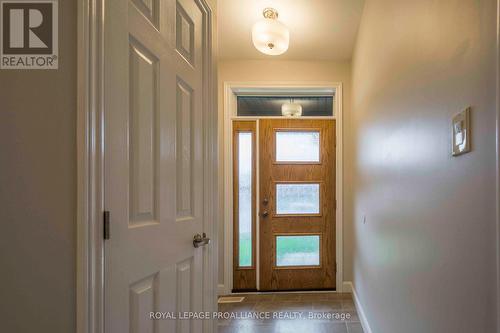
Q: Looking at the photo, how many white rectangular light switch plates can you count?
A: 1